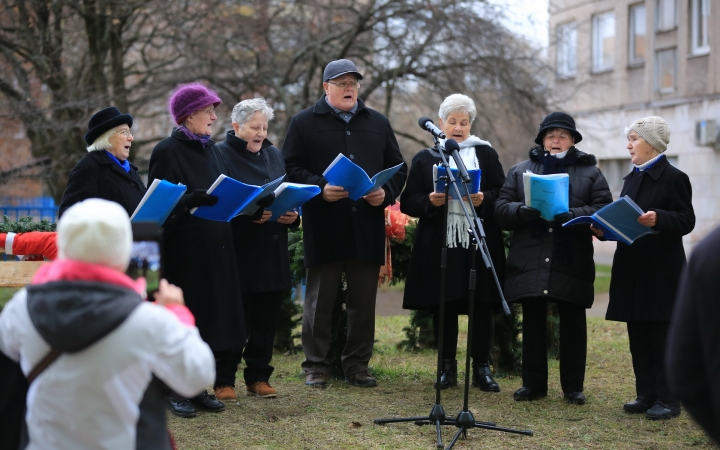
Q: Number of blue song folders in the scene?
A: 7